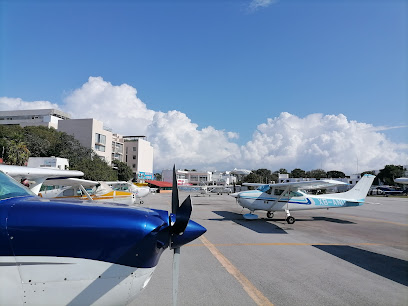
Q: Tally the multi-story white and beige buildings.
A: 3